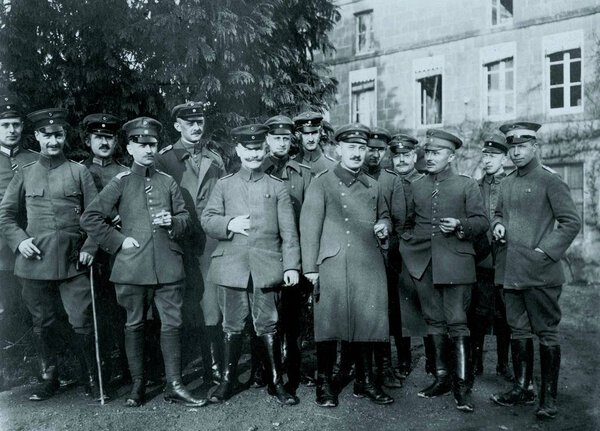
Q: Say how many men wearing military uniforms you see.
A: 14